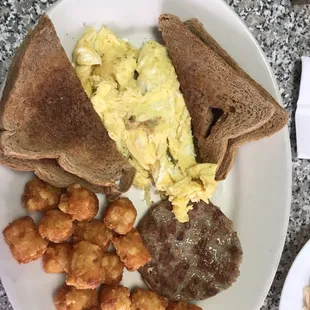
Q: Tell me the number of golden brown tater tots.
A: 14